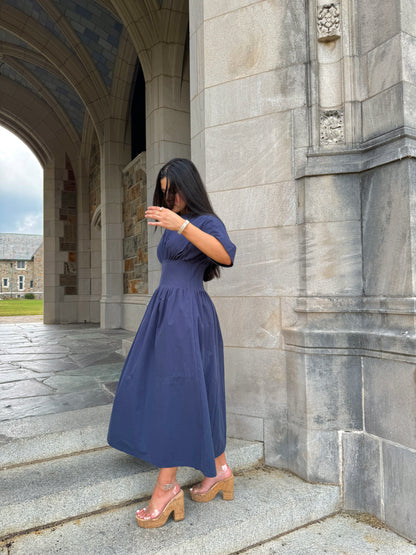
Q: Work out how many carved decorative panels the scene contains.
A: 2